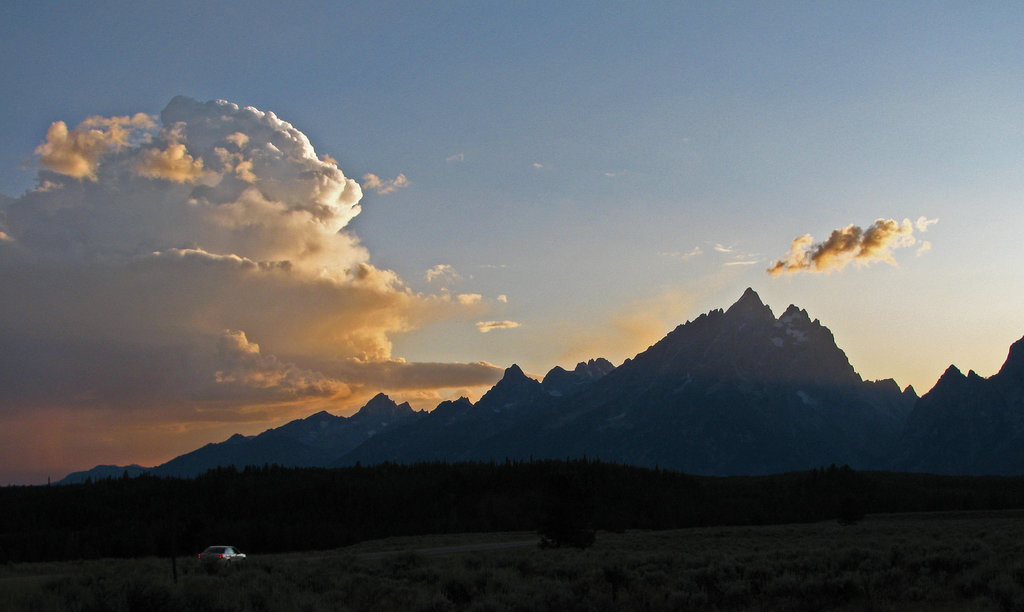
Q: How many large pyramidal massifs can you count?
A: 1